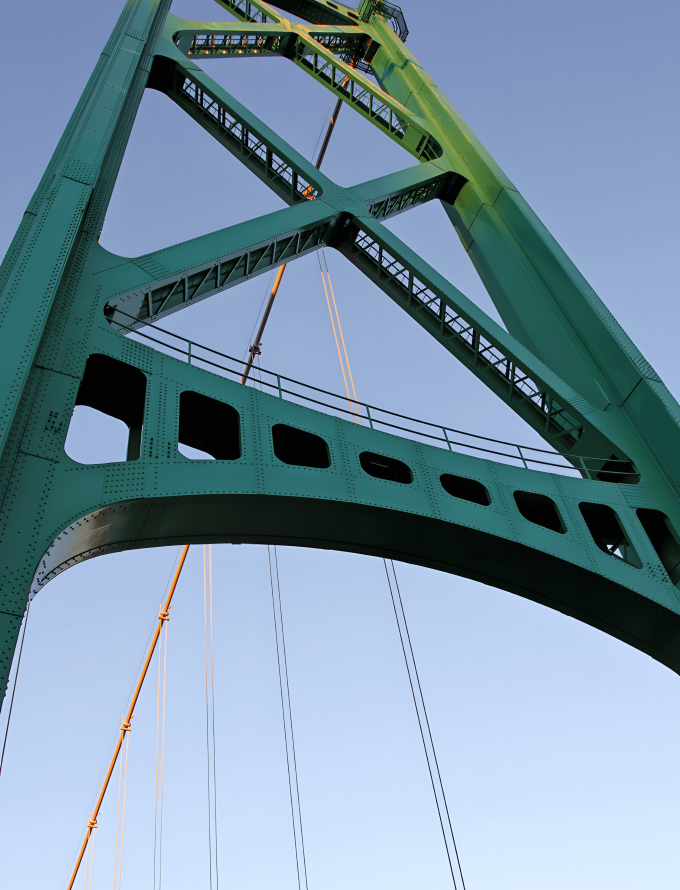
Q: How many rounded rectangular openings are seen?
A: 8